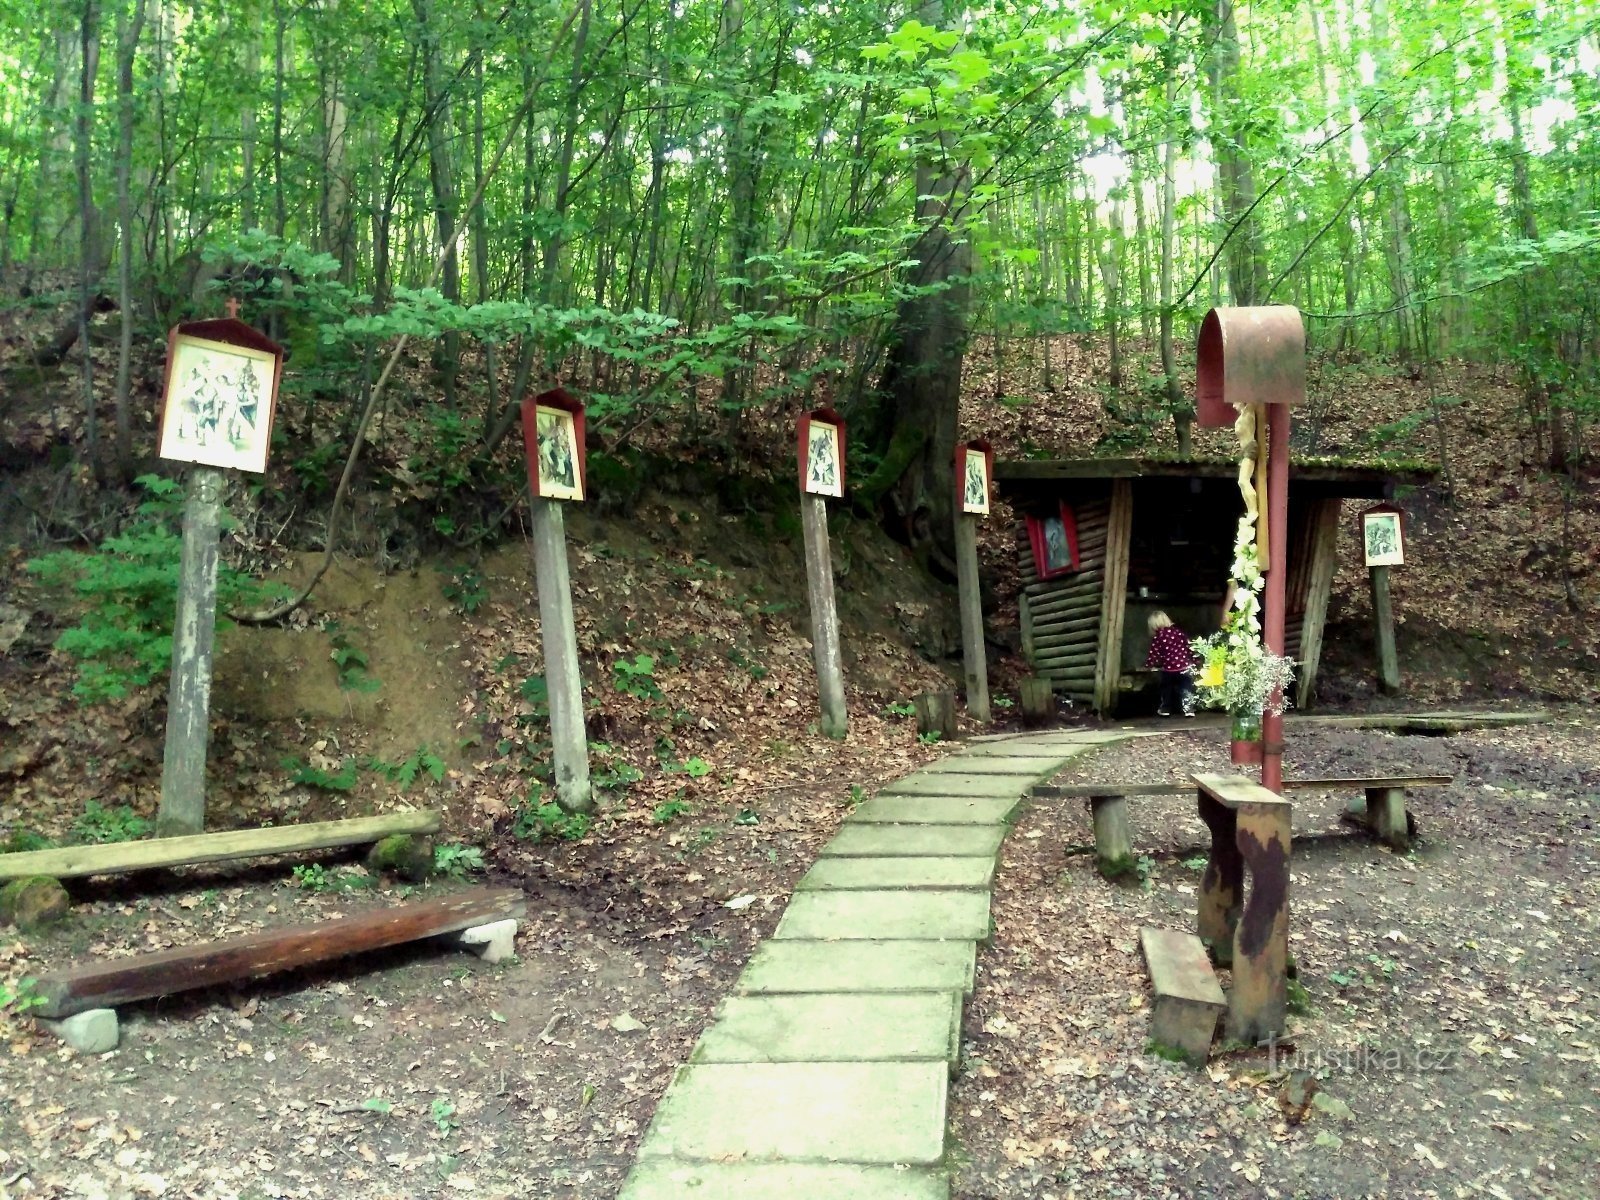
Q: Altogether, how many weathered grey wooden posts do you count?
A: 5